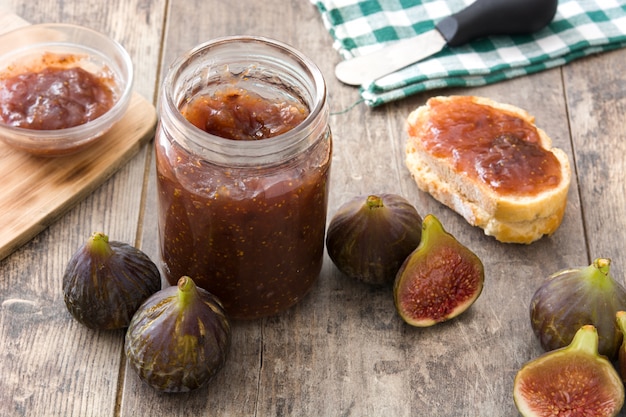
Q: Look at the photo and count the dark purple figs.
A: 4